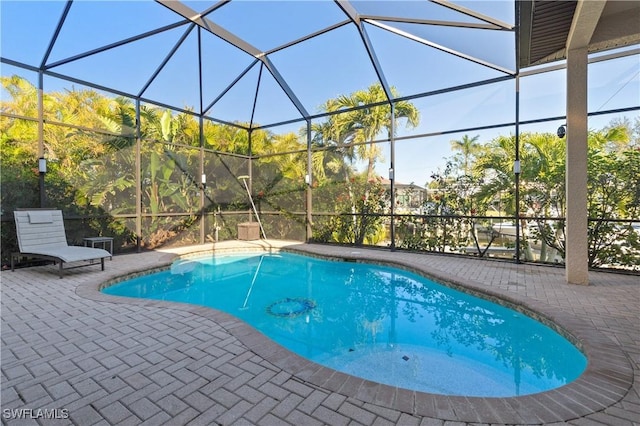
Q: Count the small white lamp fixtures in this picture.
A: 5